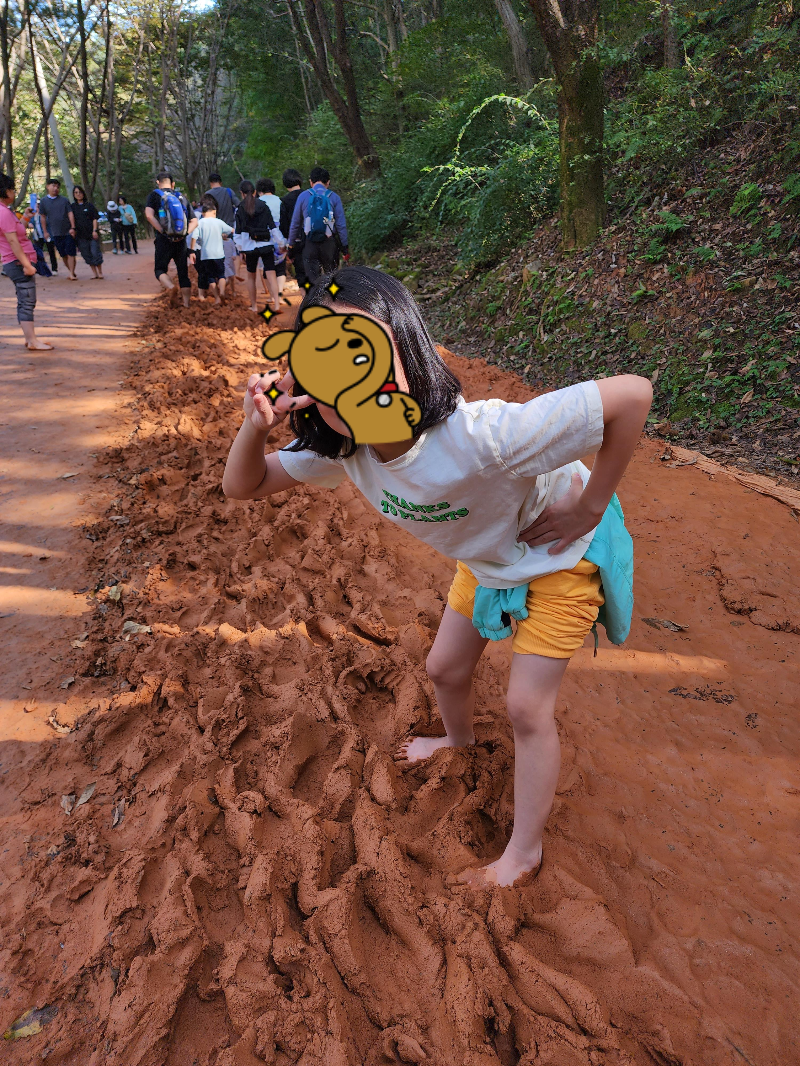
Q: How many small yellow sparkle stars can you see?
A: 5